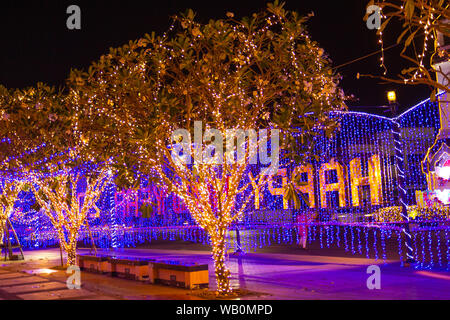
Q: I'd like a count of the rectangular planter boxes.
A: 3